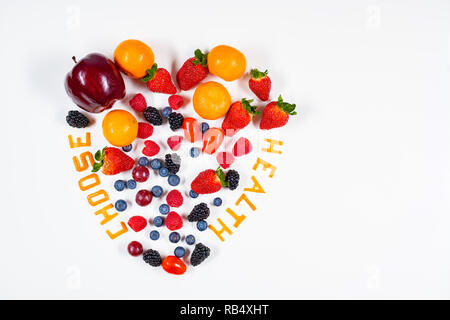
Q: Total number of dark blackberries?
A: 8